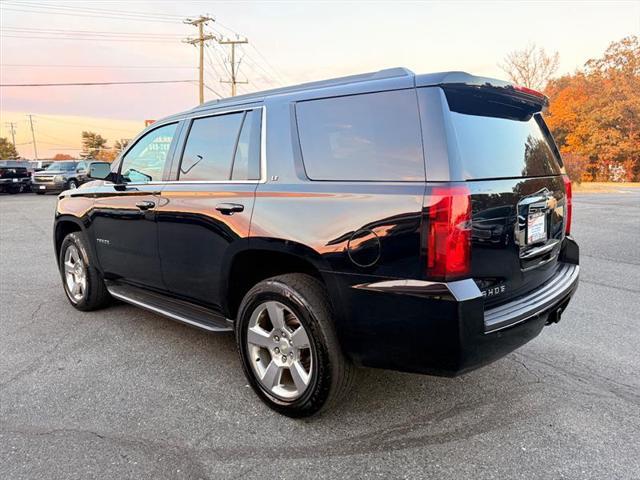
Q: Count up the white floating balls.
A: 0